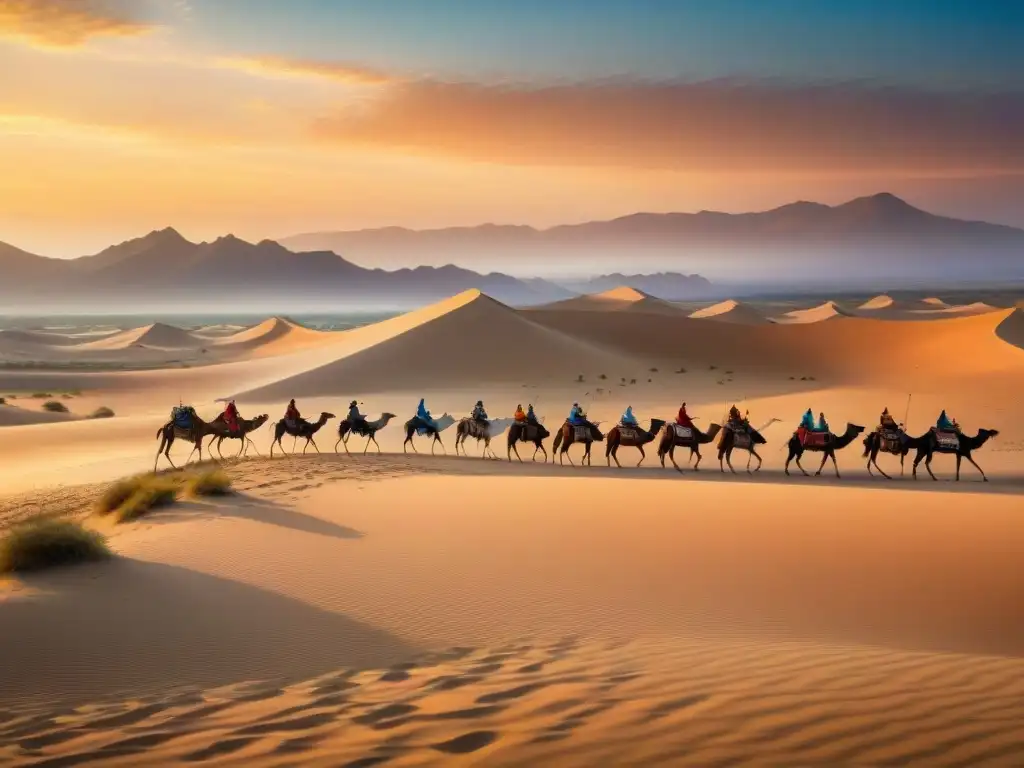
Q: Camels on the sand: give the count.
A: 14